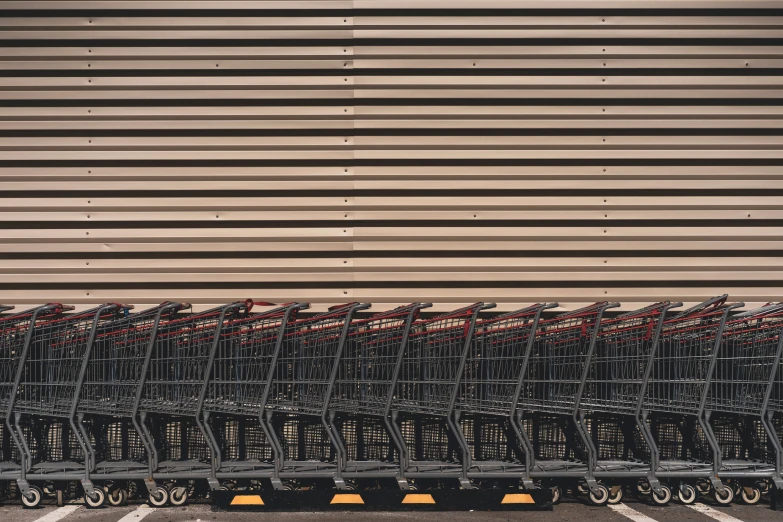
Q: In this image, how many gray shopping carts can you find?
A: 13